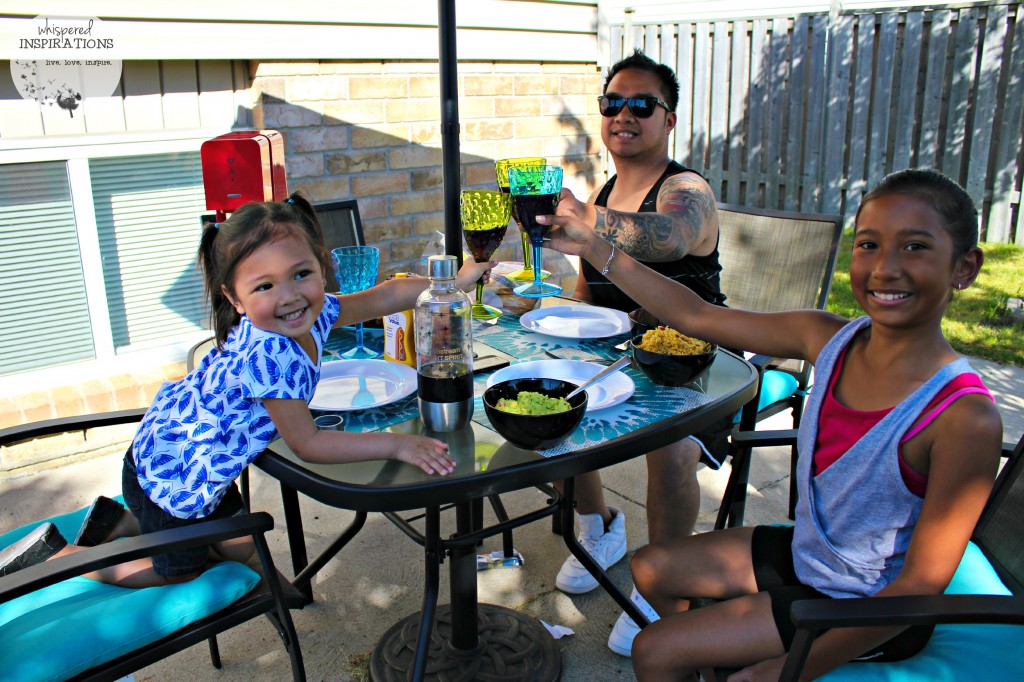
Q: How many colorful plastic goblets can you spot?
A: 4